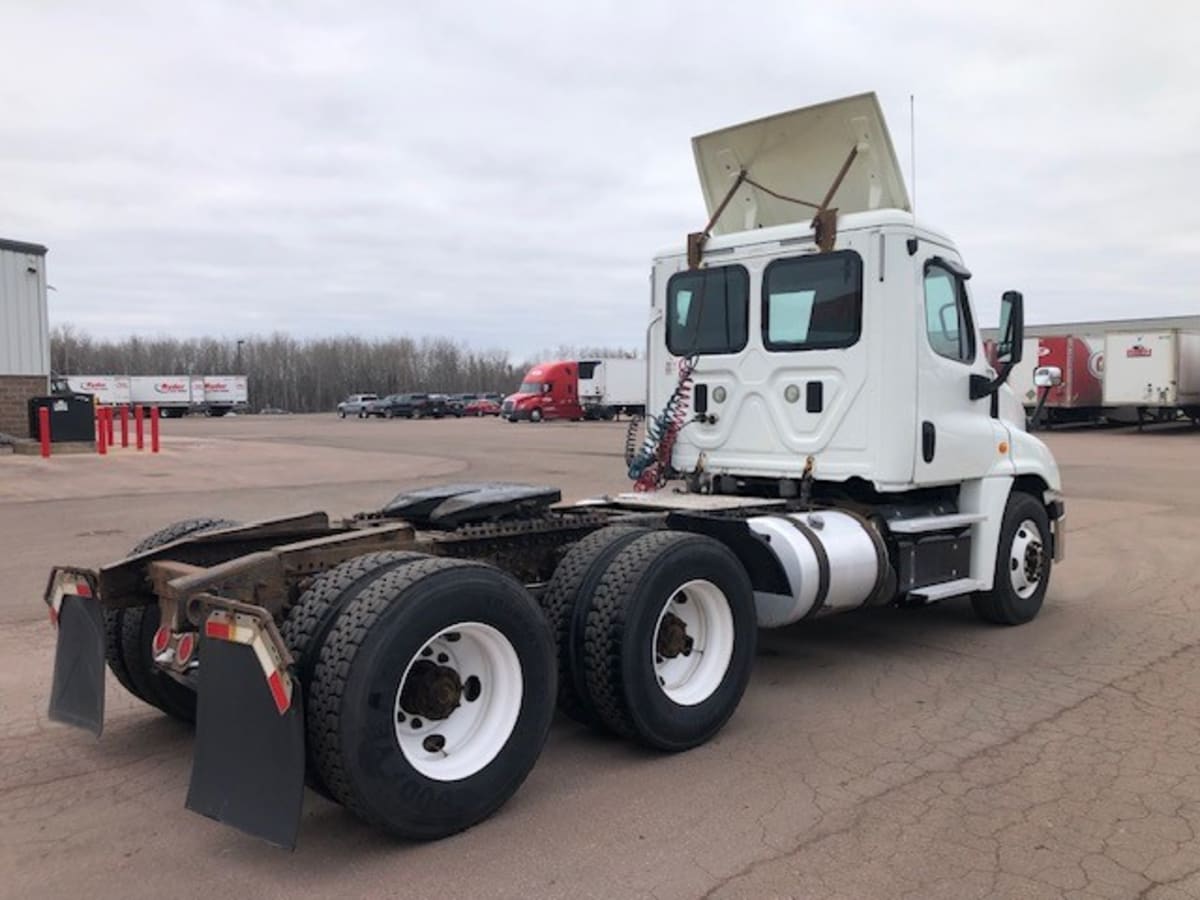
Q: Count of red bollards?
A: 6